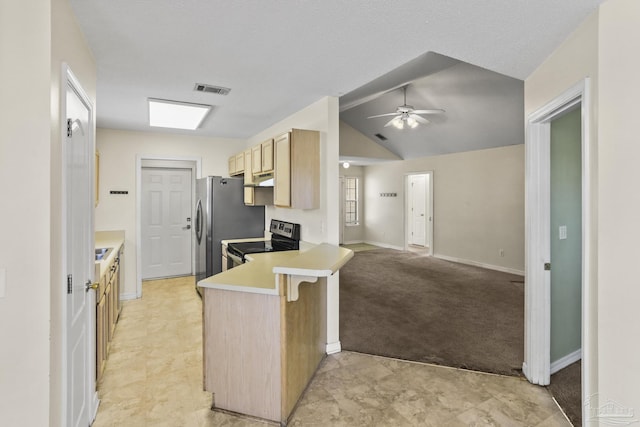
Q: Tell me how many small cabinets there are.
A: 4